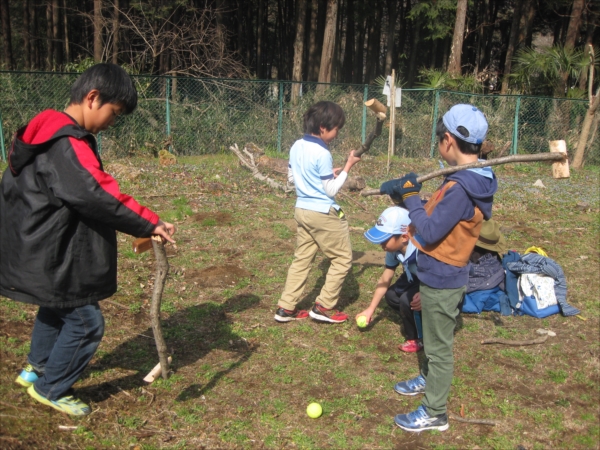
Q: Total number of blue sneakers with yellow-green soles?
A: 2